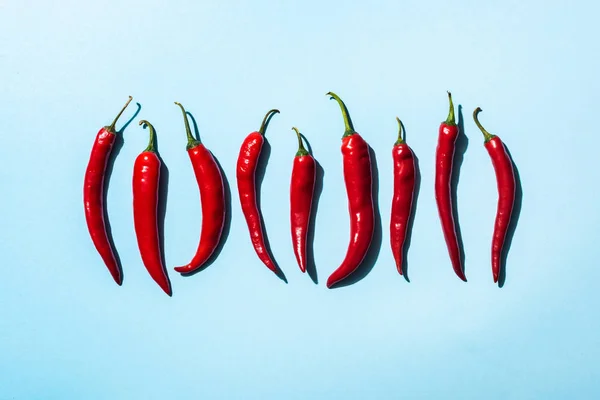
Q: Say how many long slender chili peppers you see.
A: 9